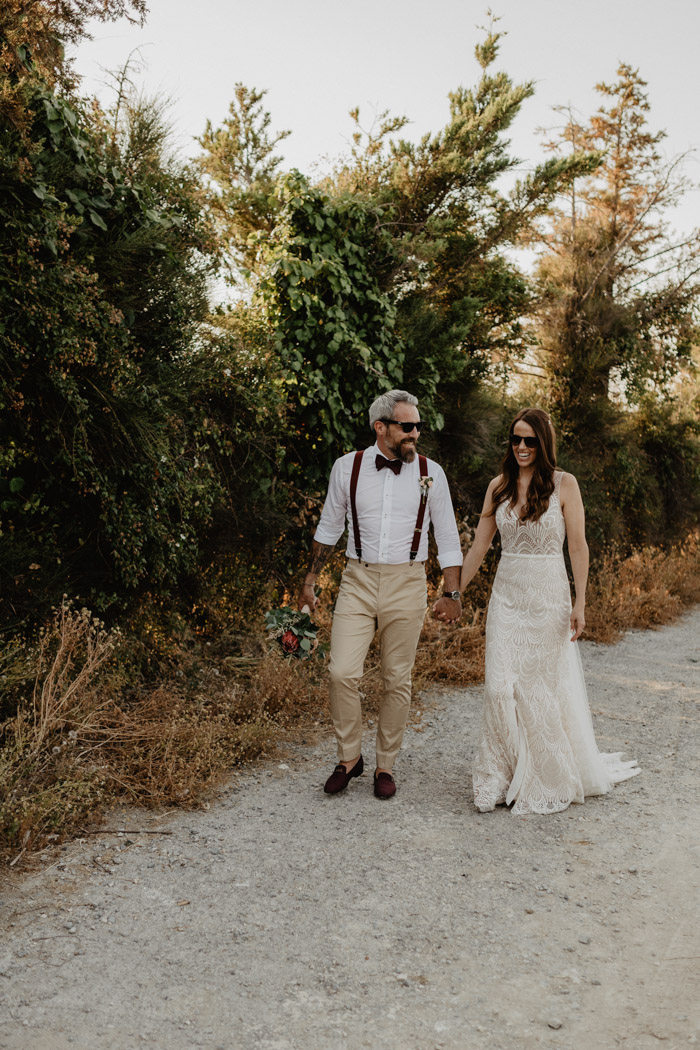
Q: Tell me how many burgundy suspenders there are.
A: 2